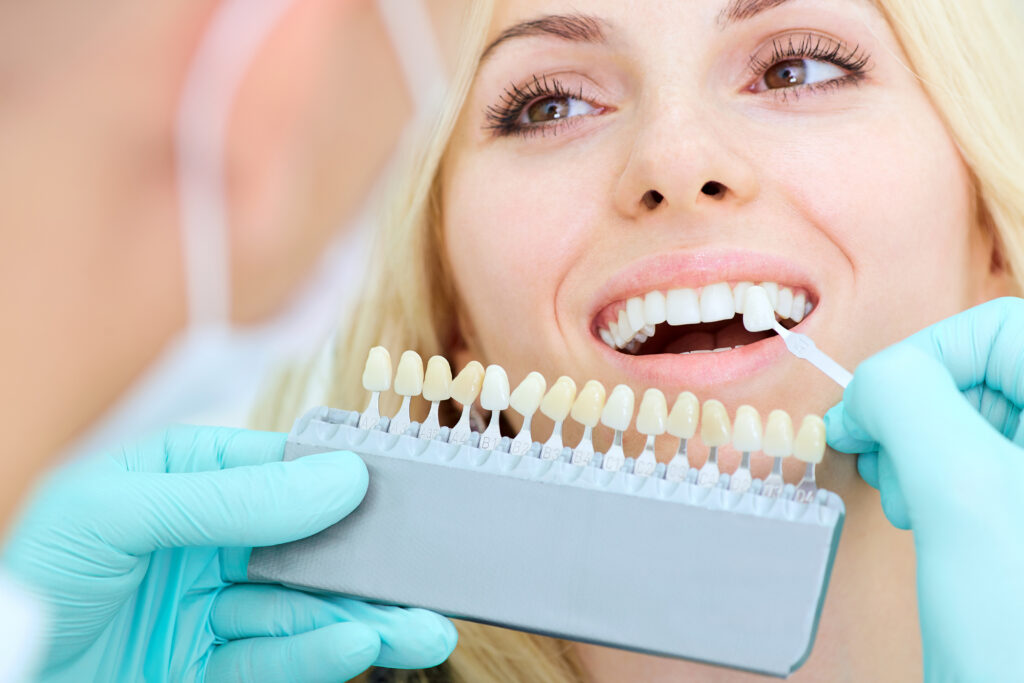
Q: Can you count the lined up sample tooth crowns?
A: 15